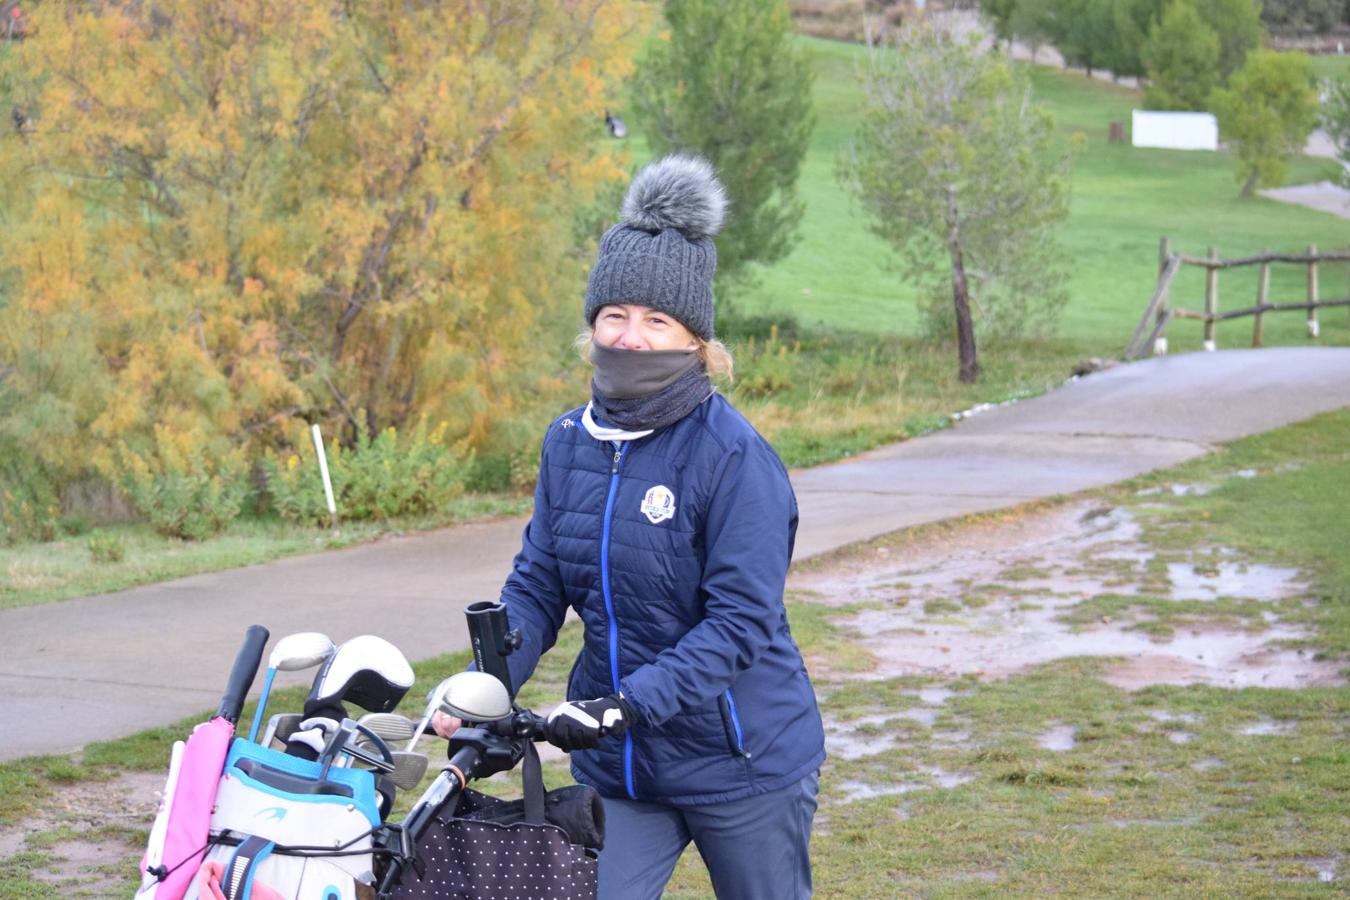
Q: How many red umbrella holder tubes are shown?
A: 0